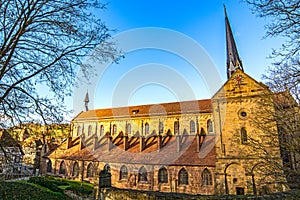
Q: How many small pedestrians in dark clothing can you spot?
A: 0